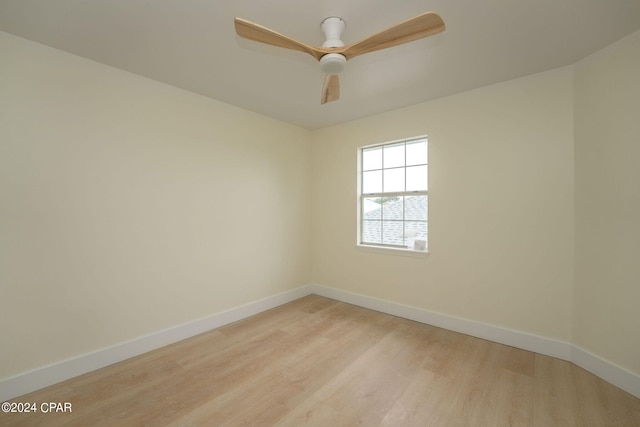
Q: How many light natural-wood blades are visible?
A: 3